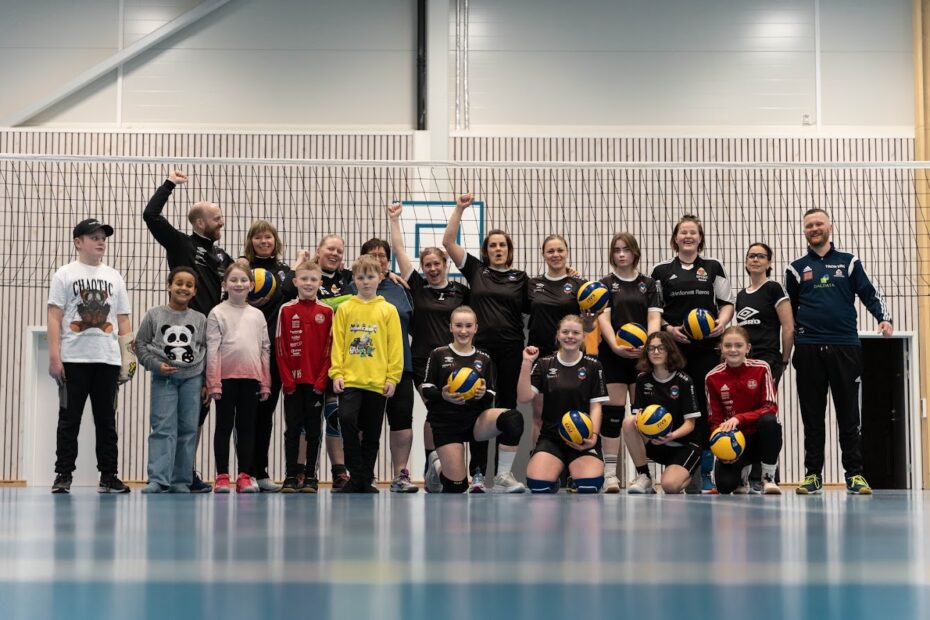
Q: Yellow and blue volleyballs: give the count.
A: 8